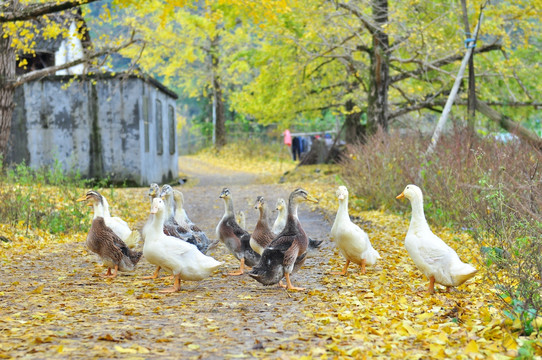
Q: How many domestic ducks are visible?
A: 13